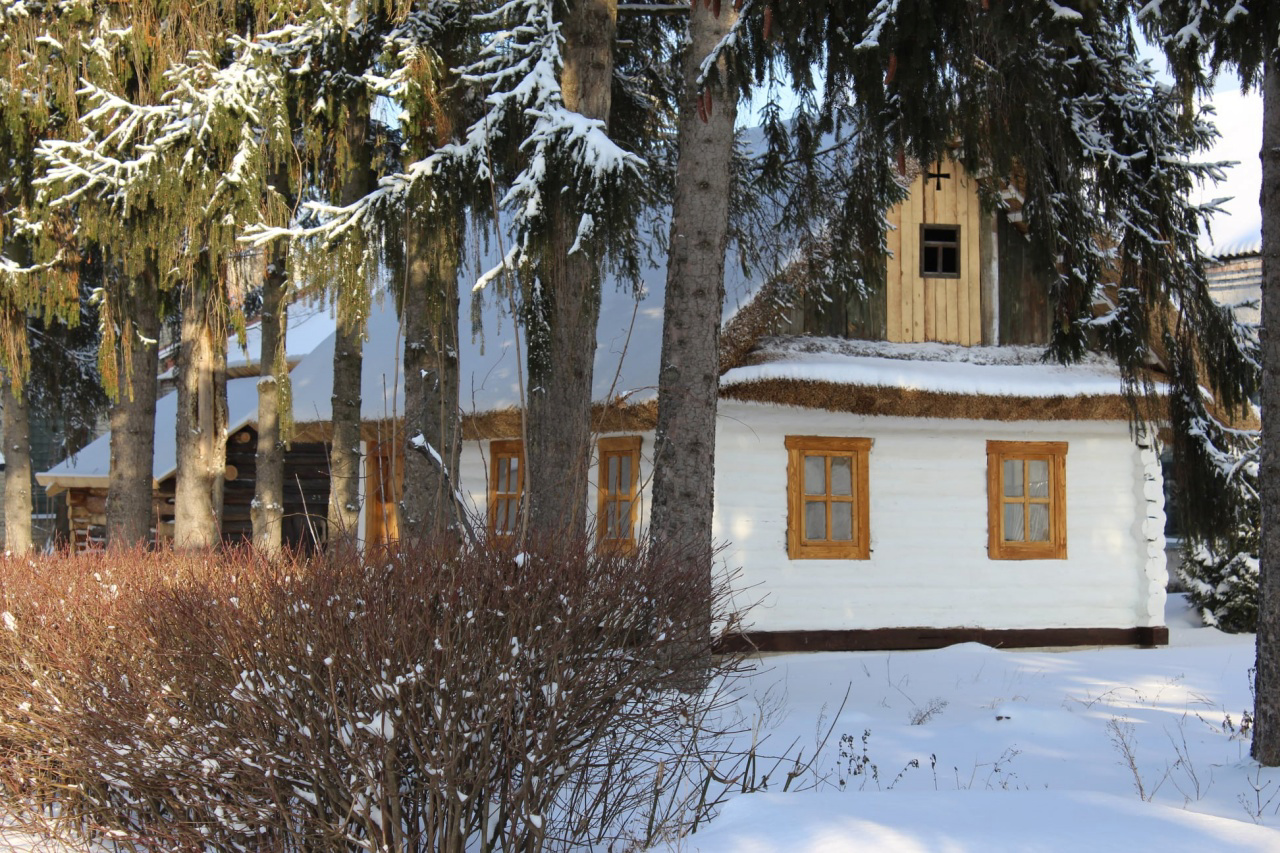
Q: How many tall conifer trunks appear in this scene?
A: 9